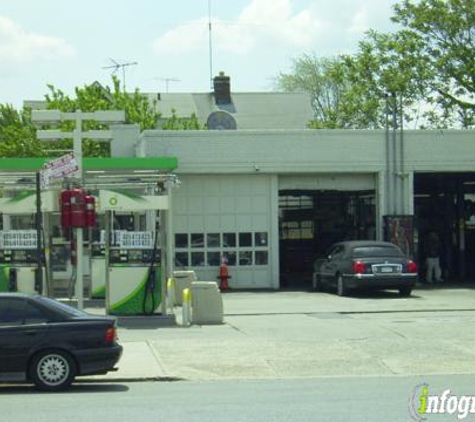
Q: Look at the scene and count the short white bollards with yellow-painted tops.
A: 2